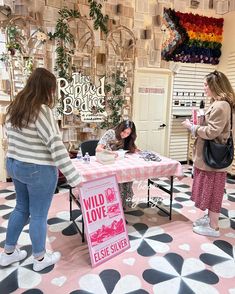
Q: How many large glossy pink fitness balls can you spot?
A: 0